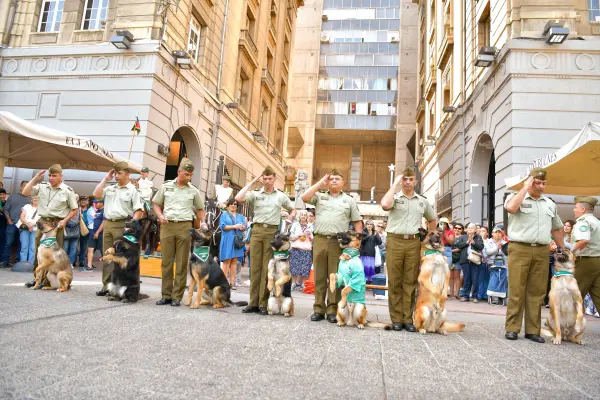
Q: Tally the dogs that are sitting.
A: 7